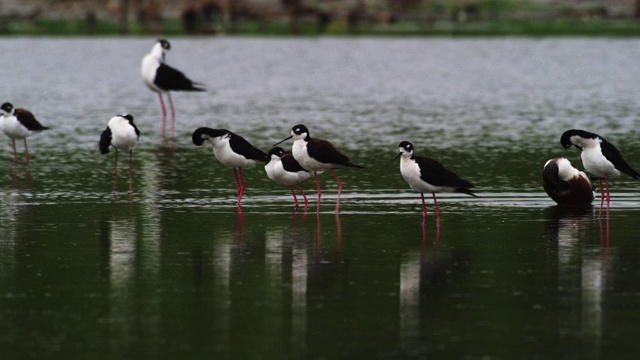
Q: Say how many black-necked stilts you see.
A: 8